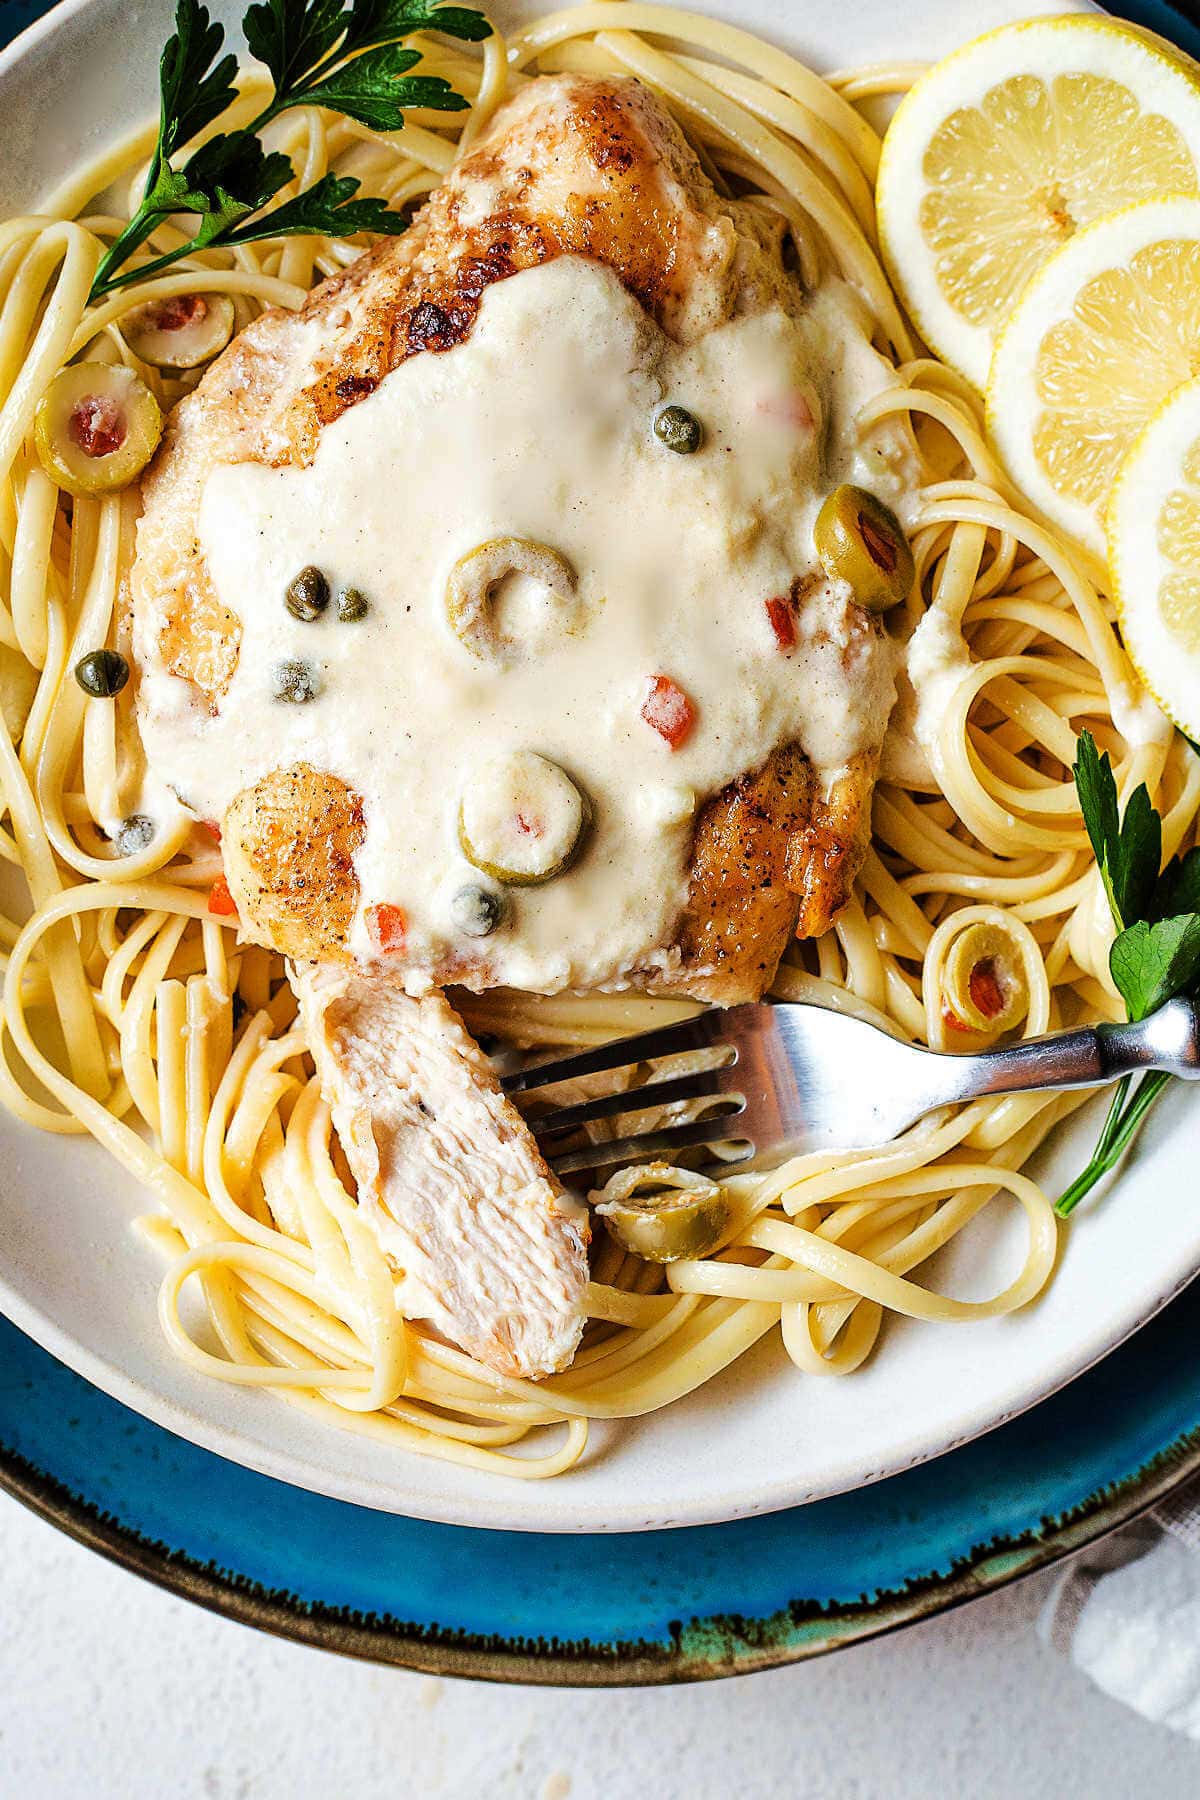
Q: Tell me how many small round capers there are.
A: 7